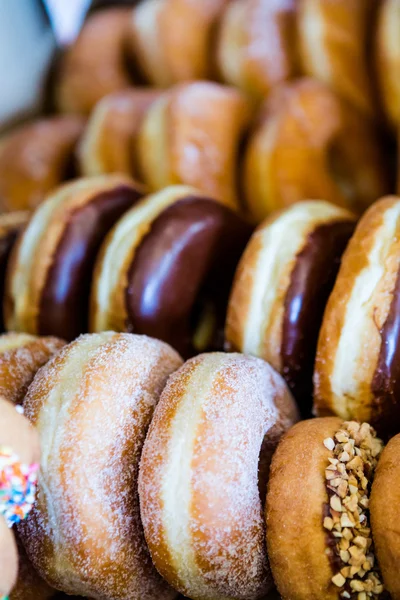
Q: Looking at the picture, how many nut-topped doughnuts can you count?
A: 1